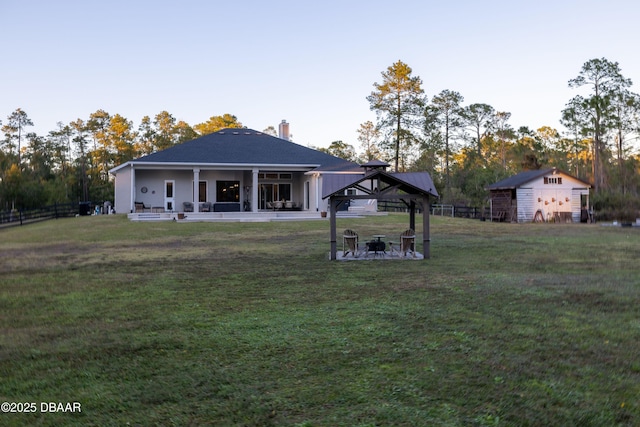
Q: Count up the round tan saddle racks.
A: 5